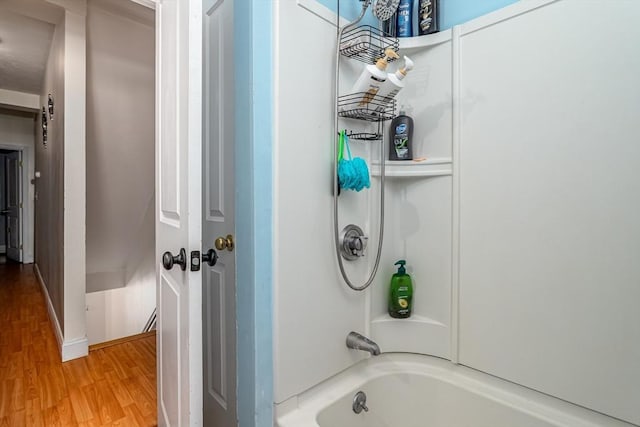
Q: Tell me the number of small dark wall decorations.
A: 2